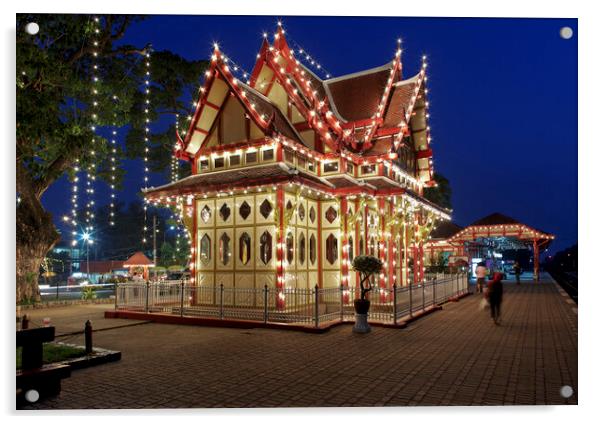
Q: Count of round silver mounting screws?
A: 4